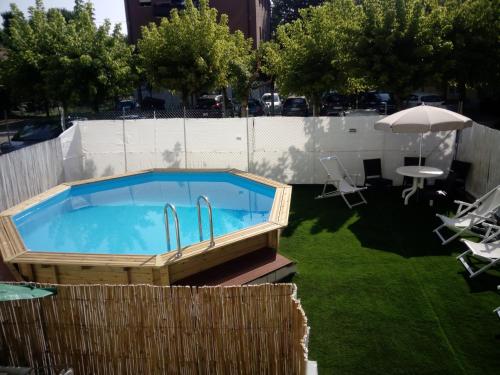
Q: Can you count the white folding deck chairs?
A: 3